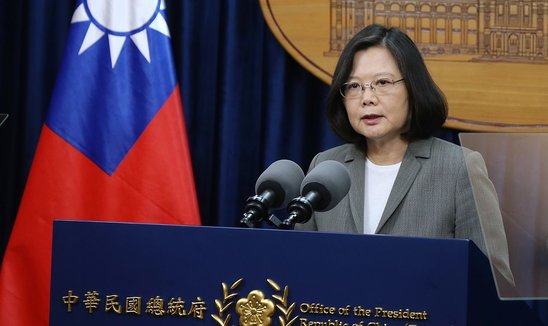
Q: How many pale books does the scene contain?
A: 0